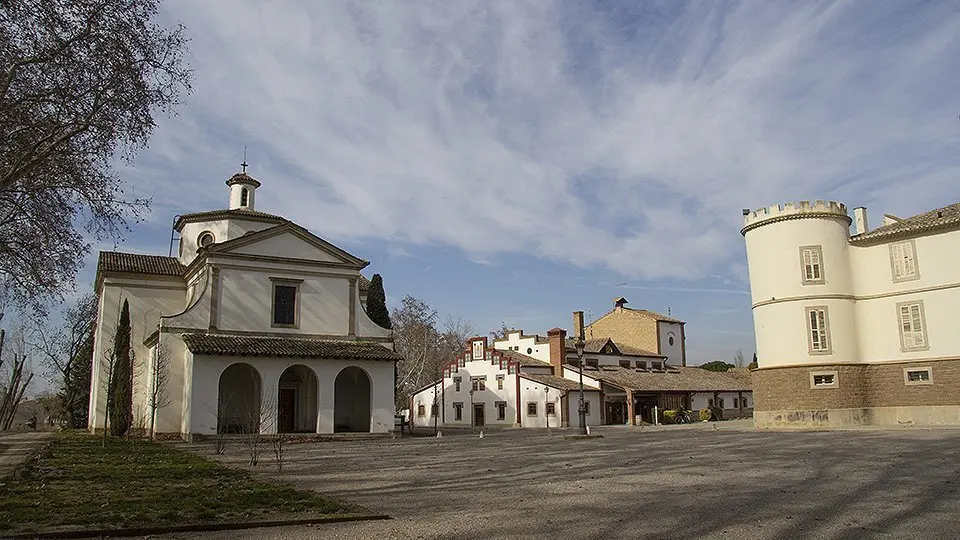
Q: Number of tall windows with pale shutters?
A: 4